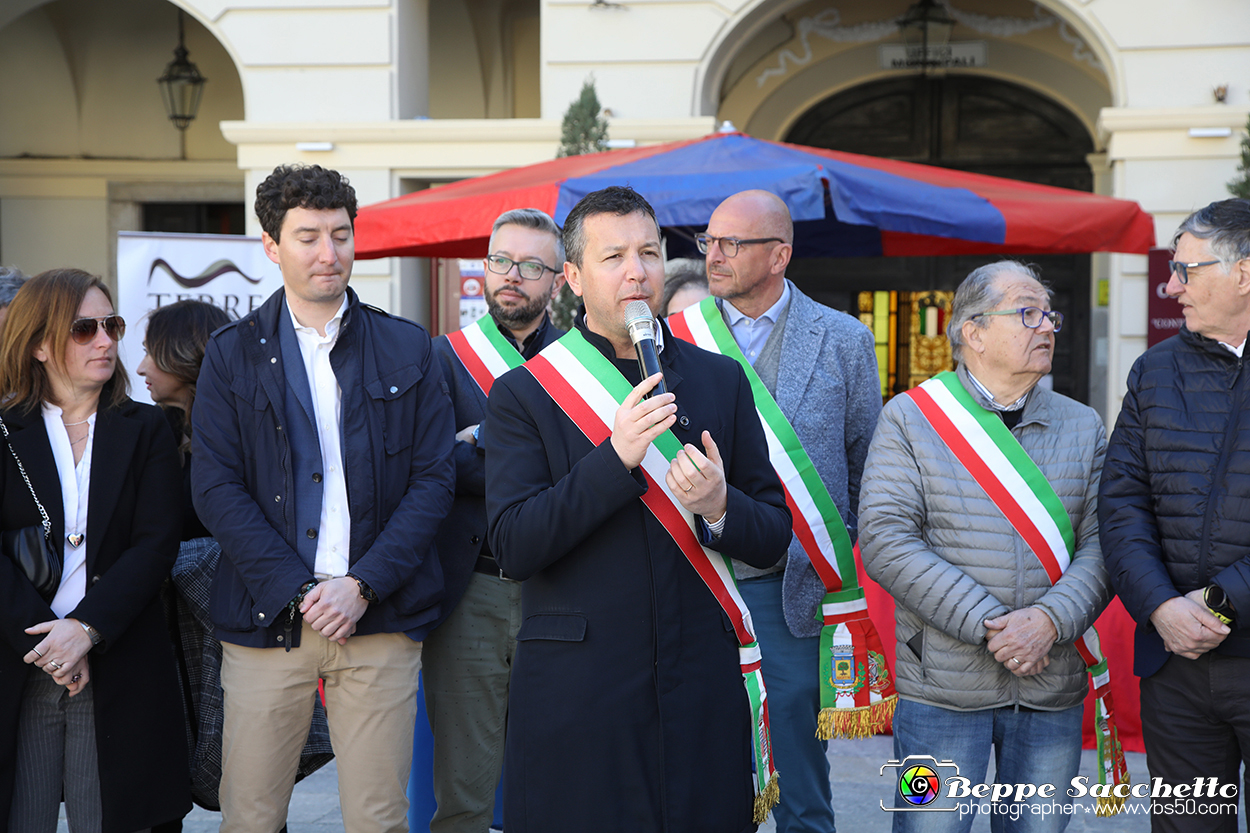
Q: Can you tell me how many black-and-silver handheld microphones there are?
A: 1